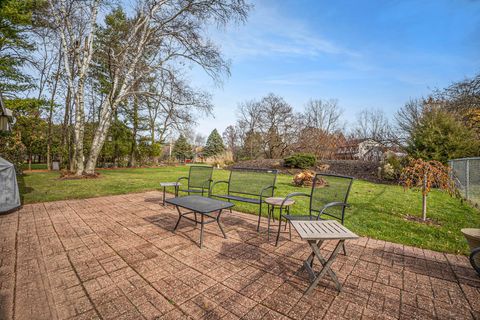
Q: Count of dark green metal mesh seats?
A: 3